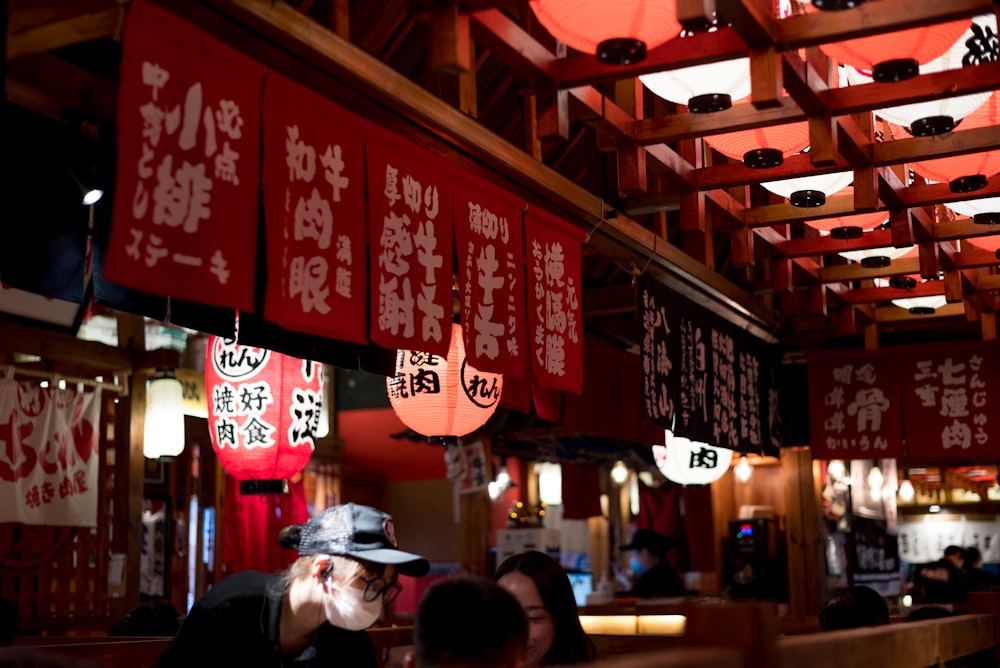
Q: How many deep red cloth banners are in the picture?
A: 7